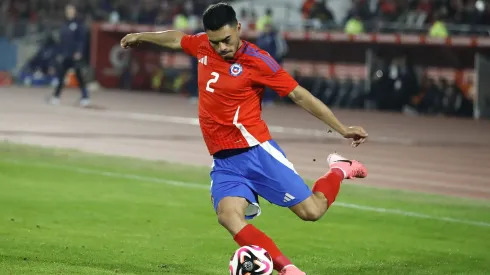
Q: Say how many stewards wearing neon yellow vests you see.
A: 4